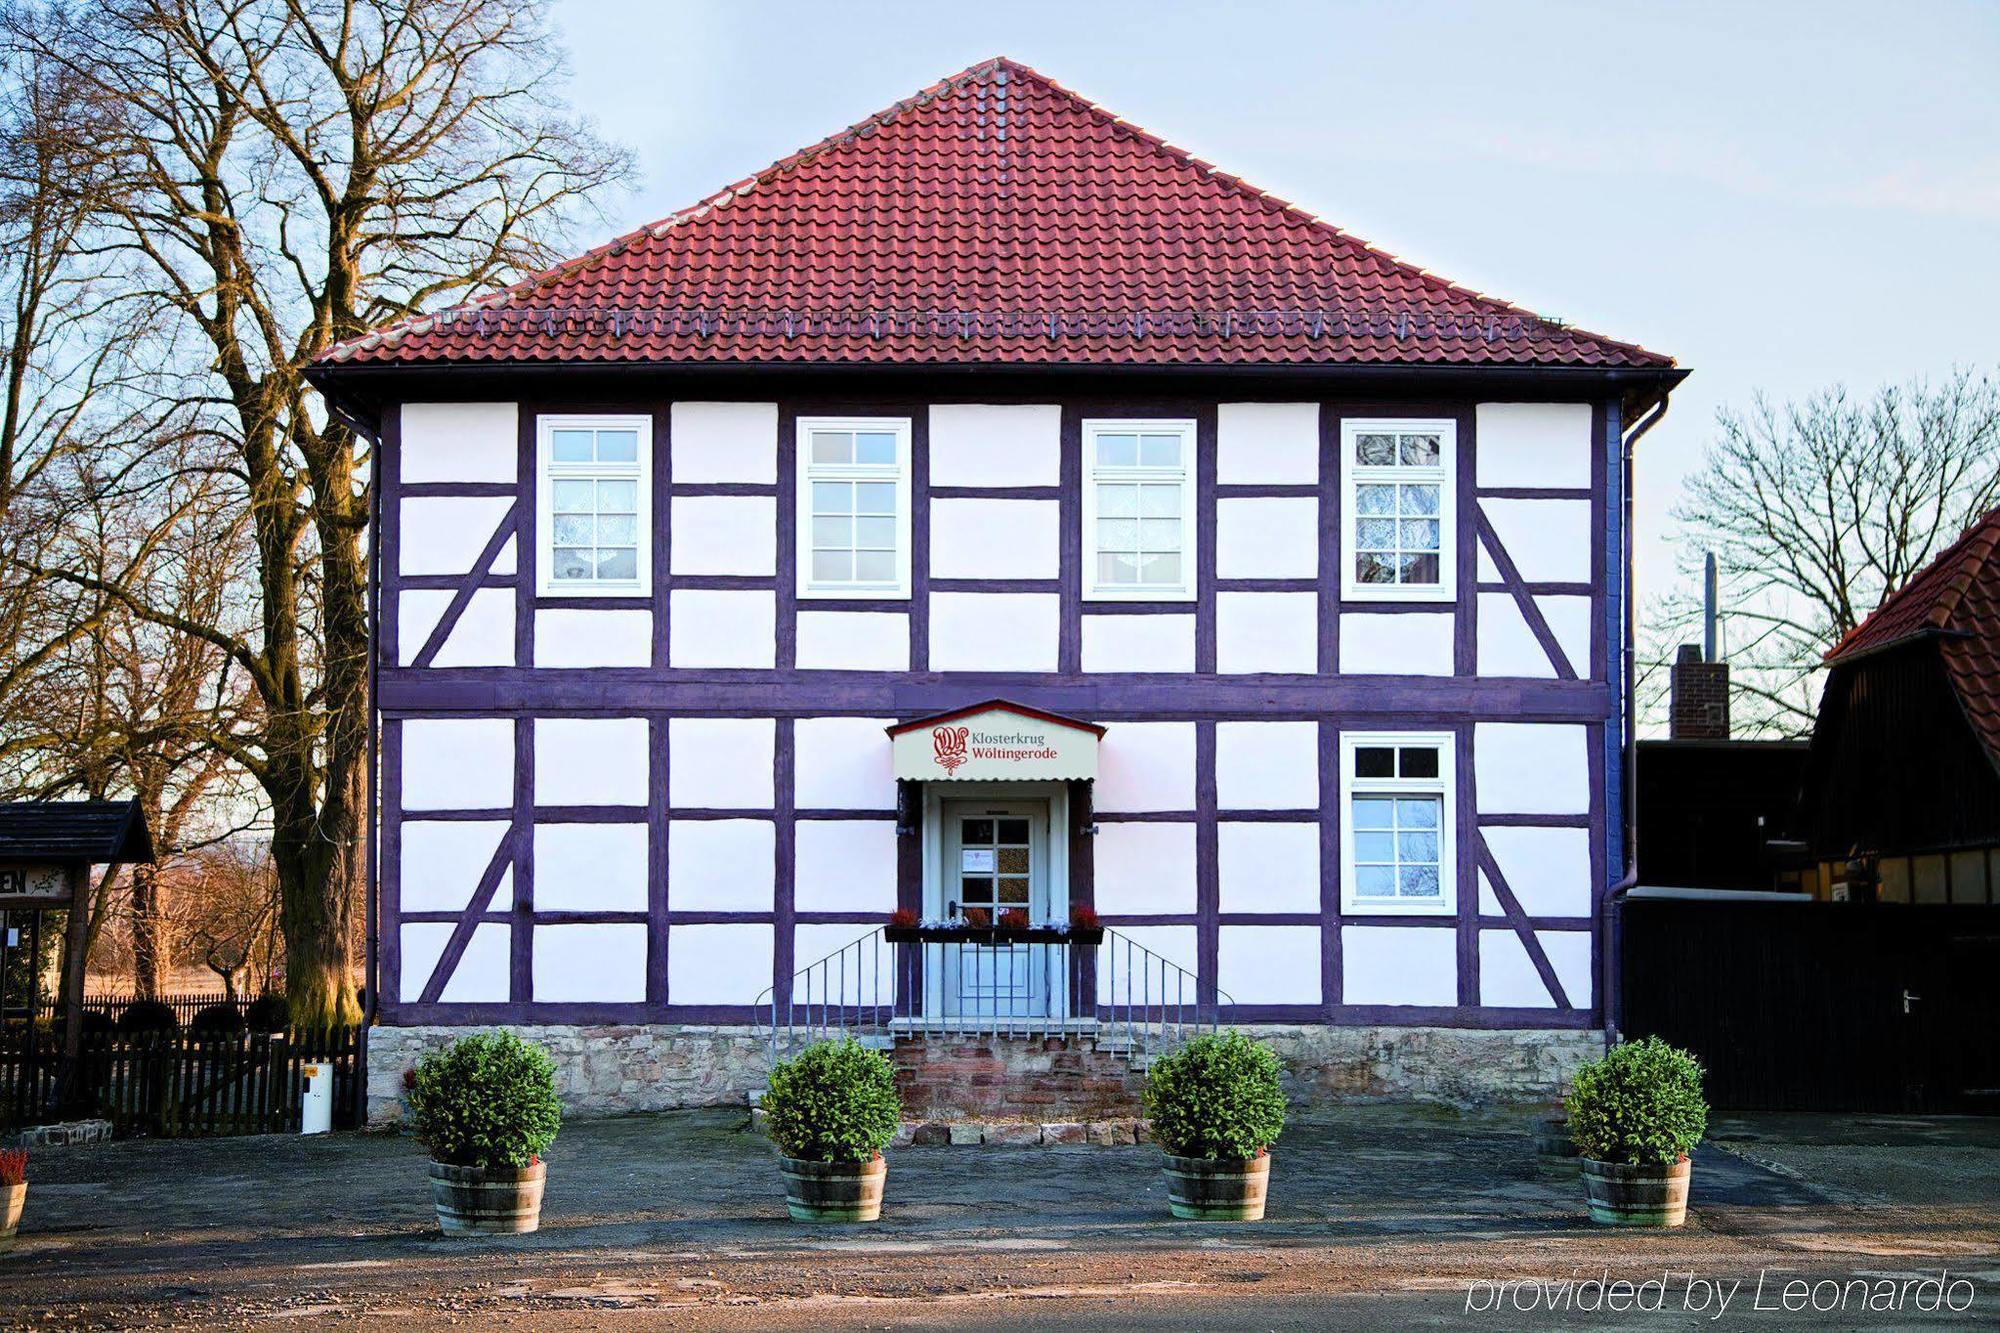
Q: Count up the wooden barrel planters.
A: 4